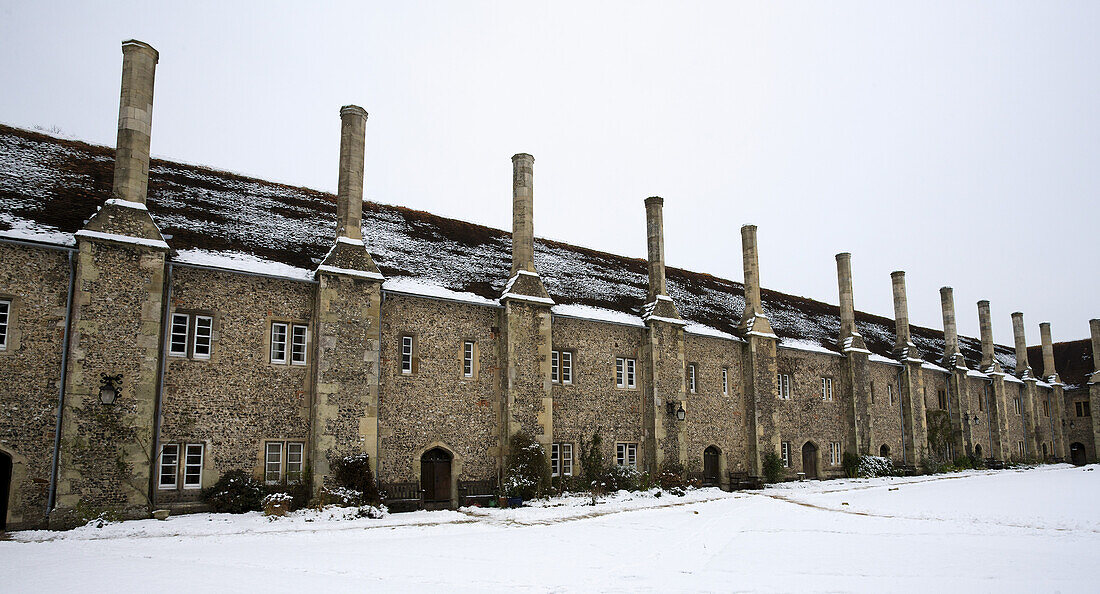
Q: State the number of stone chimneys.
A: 12